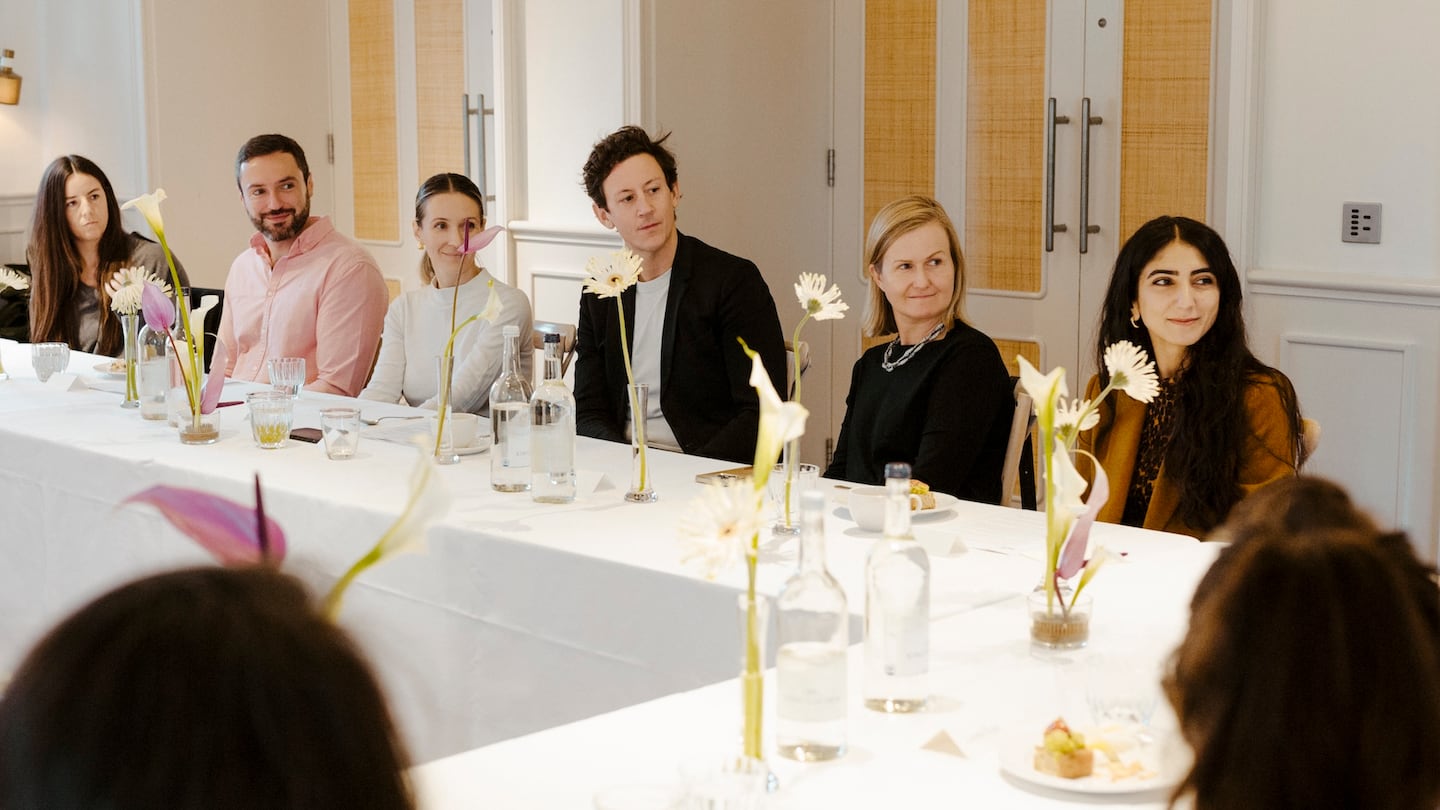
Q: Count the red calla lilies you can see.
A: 0